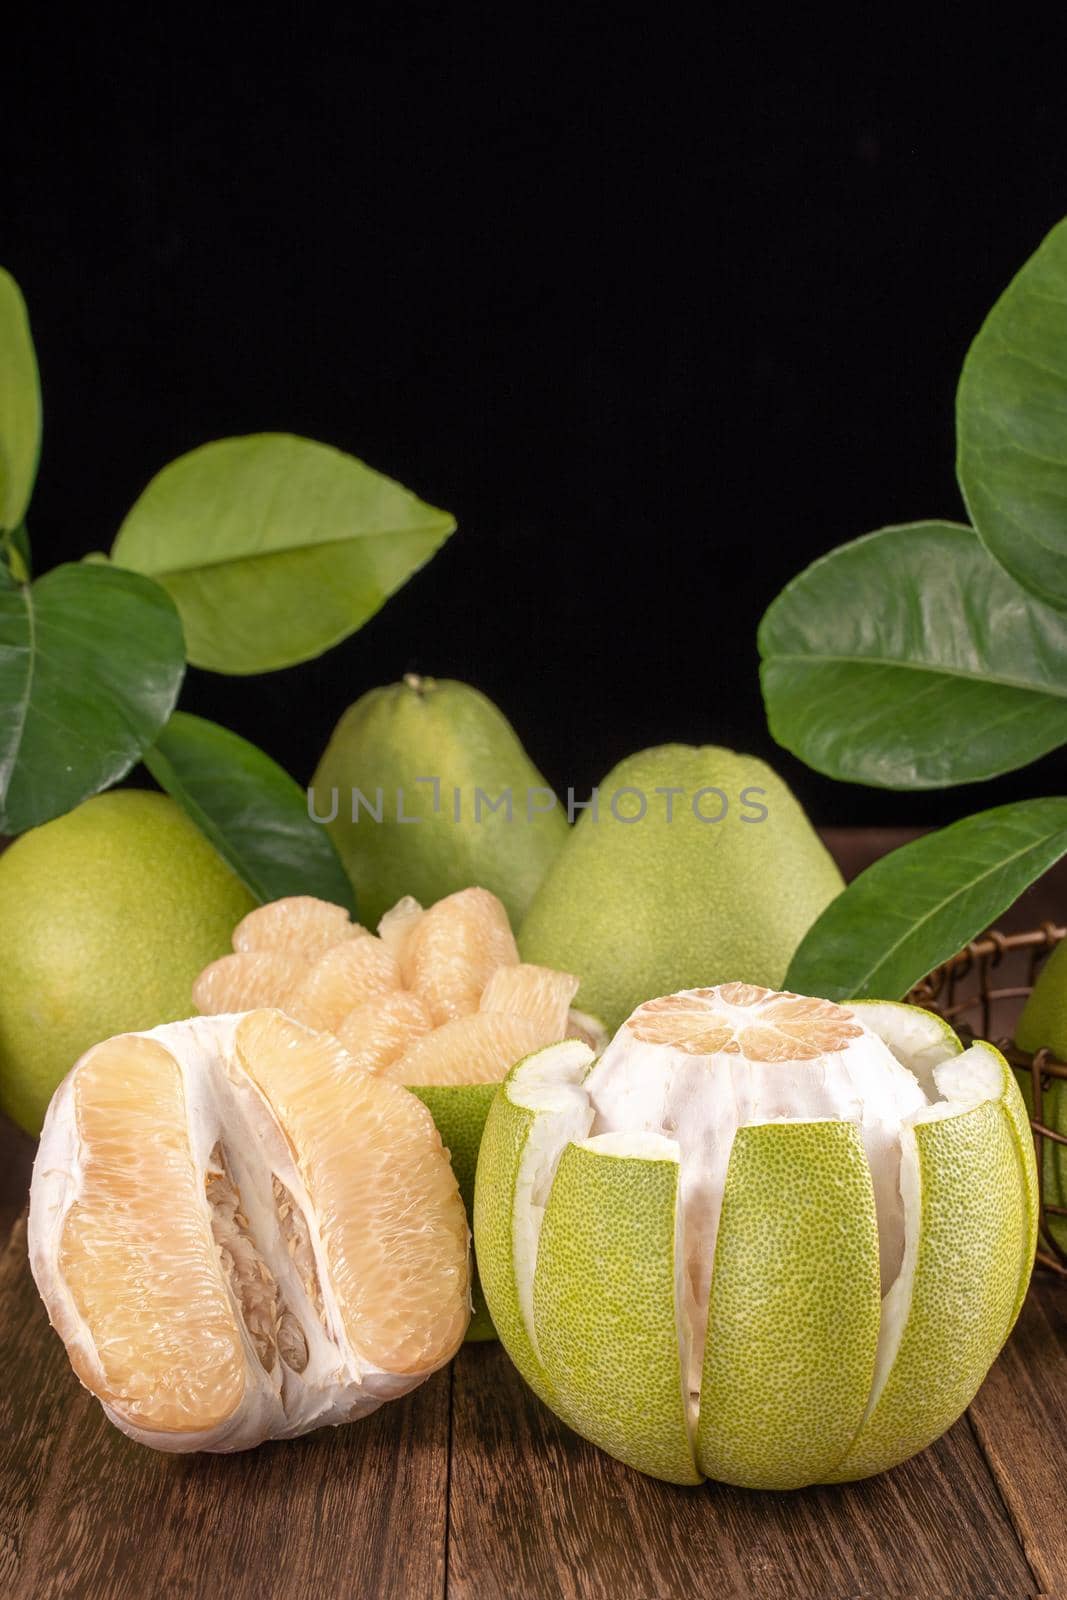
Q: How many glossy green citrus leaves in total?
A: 7